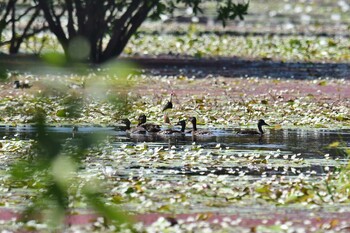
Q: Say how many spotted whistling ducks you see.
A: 5